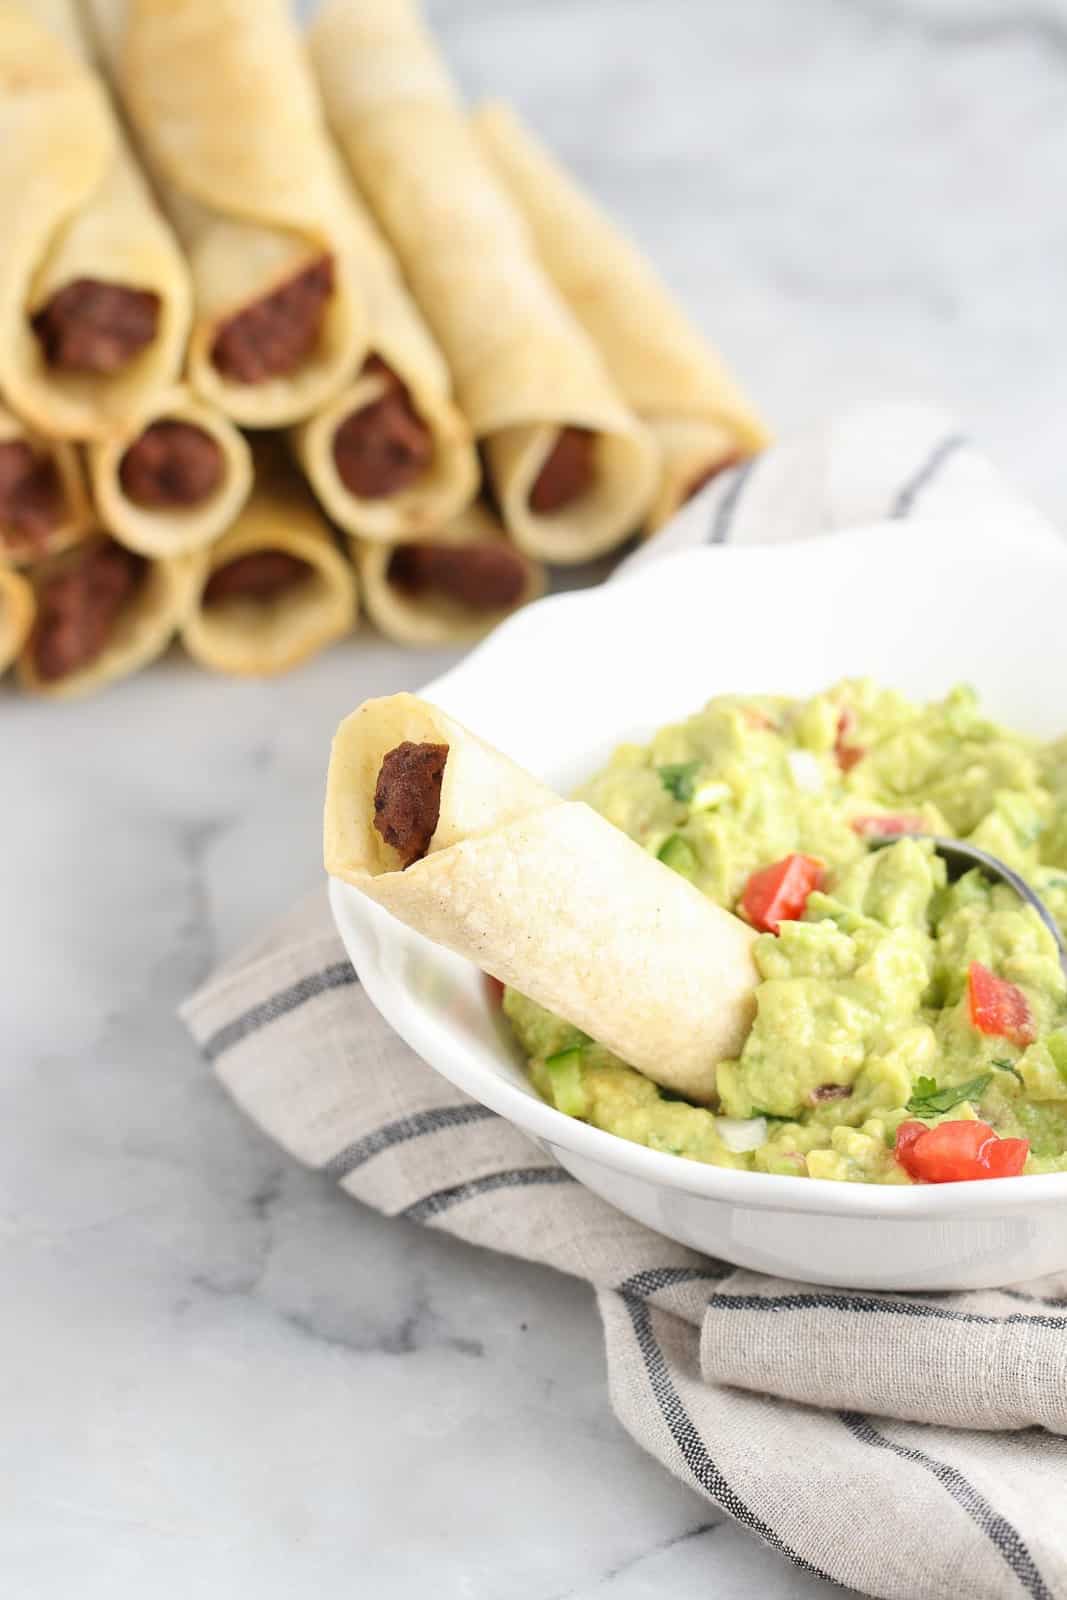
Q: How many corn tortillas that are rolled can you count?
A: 12